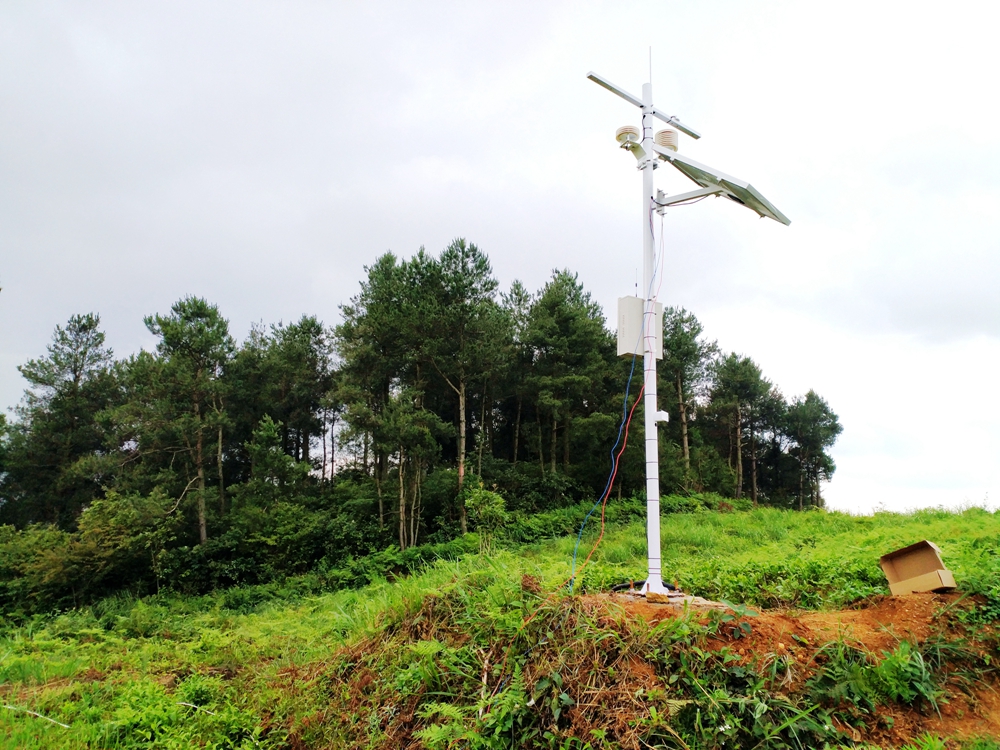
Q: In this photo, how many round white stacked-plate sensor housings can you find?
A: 2